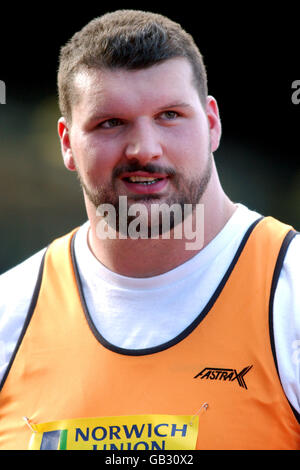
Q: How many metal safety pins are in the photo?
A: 2